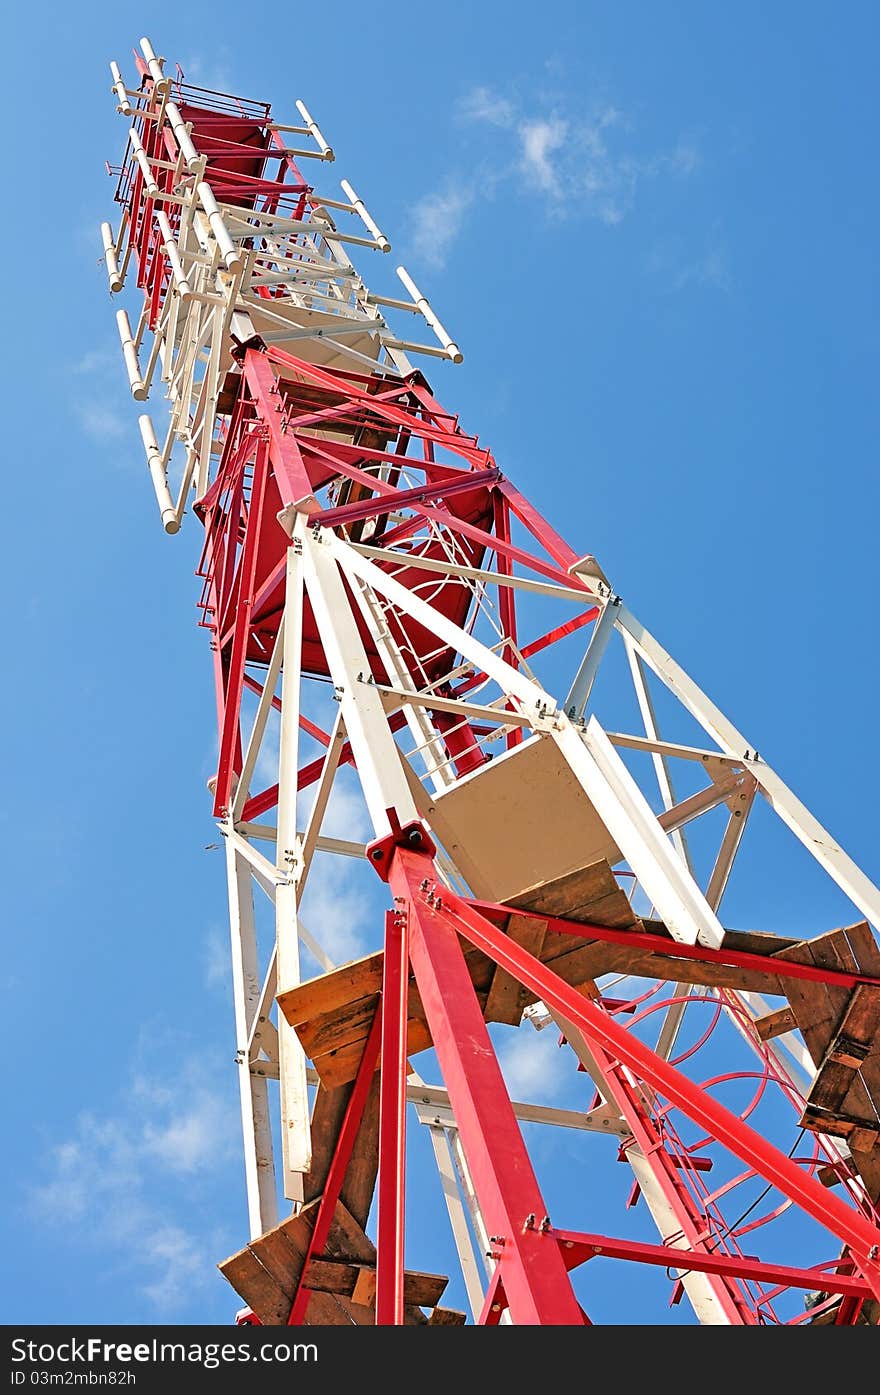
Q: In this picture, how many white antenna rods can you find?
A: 12